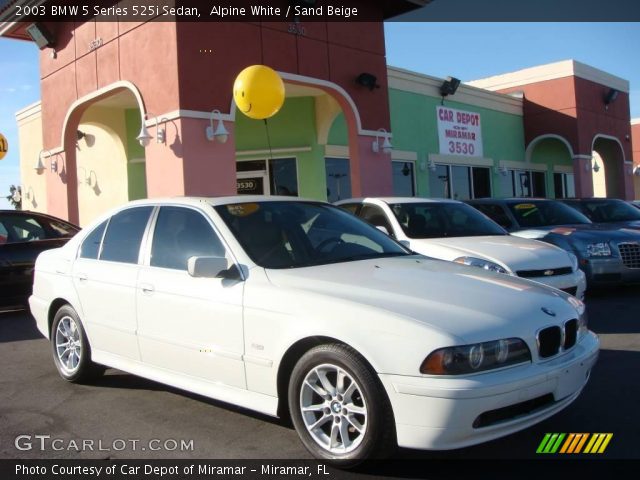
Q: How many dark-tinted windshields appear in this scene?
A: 4